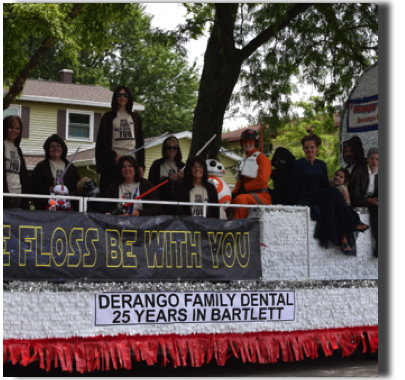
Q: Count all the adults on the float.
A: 11